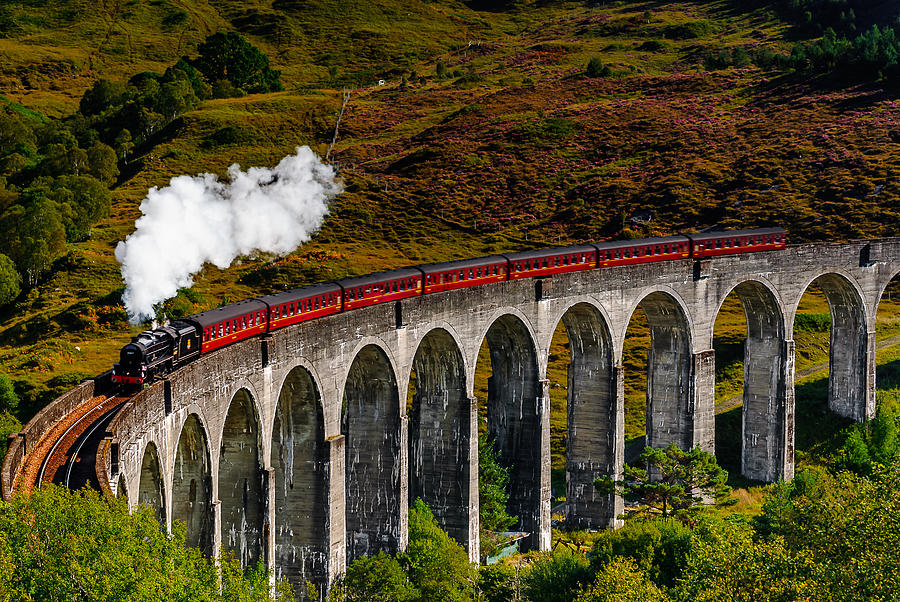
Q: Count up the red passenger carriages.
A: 7